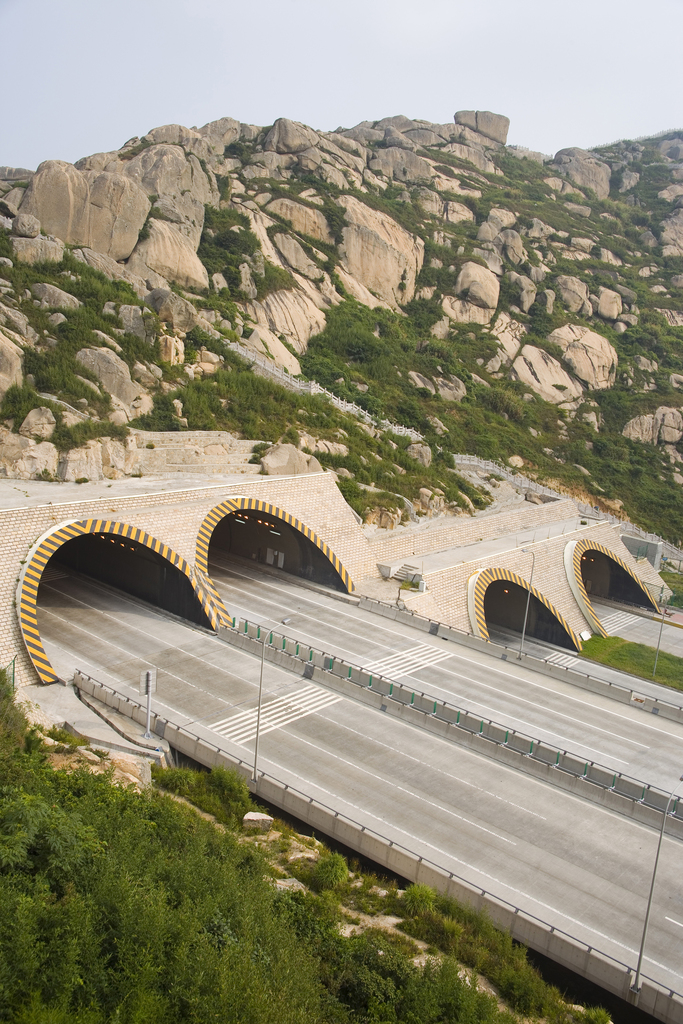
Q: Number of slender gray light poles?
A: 4